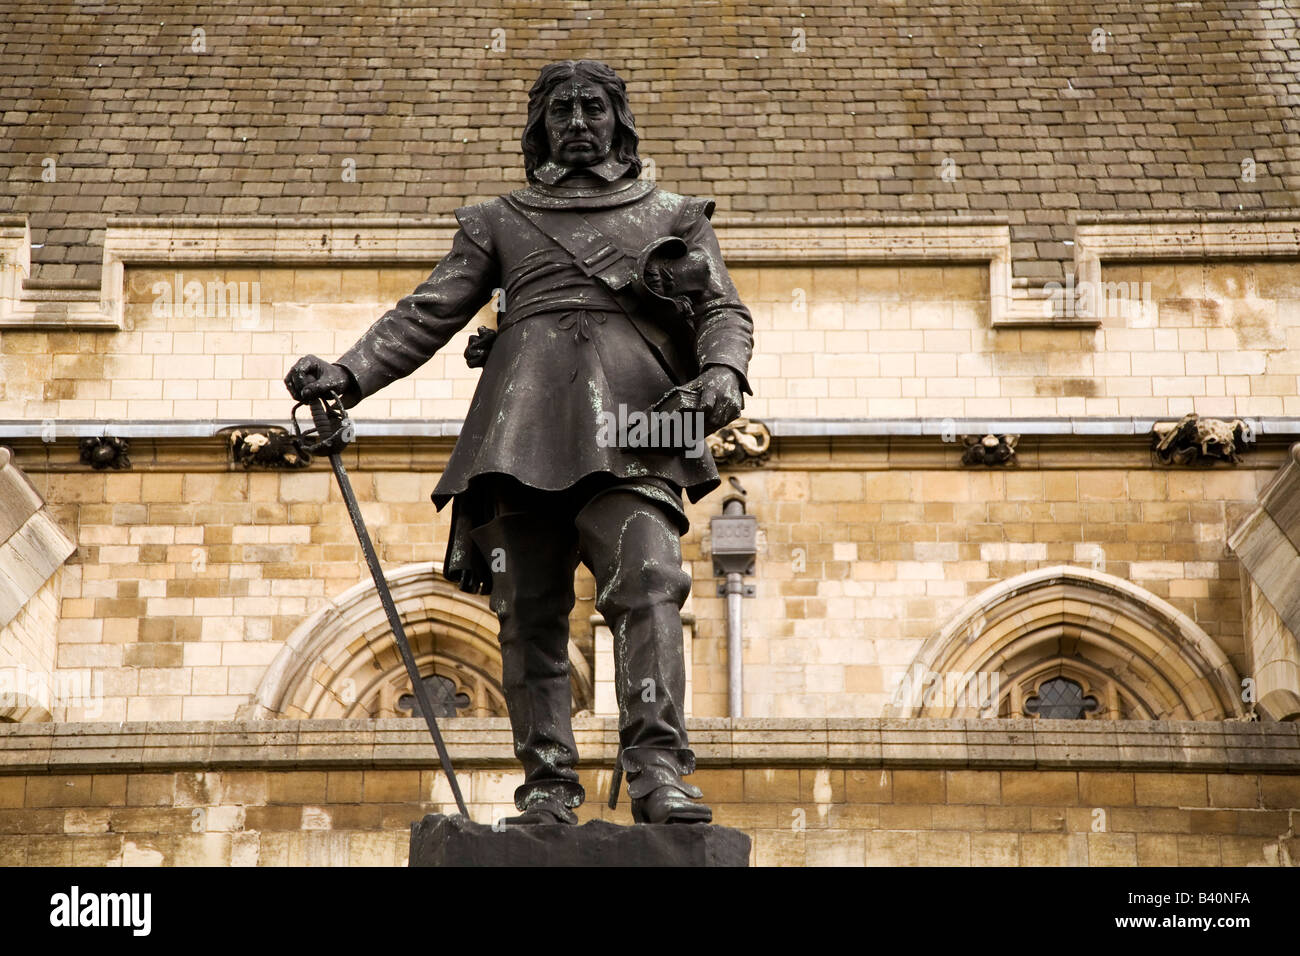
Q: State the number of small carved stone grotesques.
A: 5